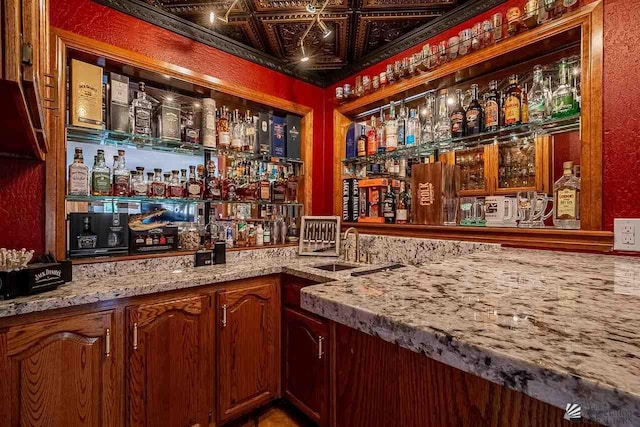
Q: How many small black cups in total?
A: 2